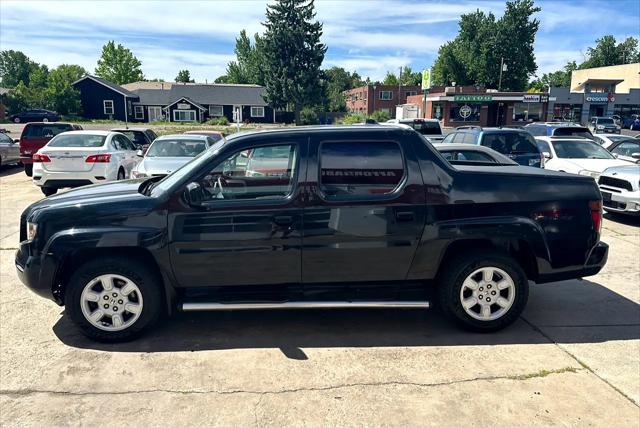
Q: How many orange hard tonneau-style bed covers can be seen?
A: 0